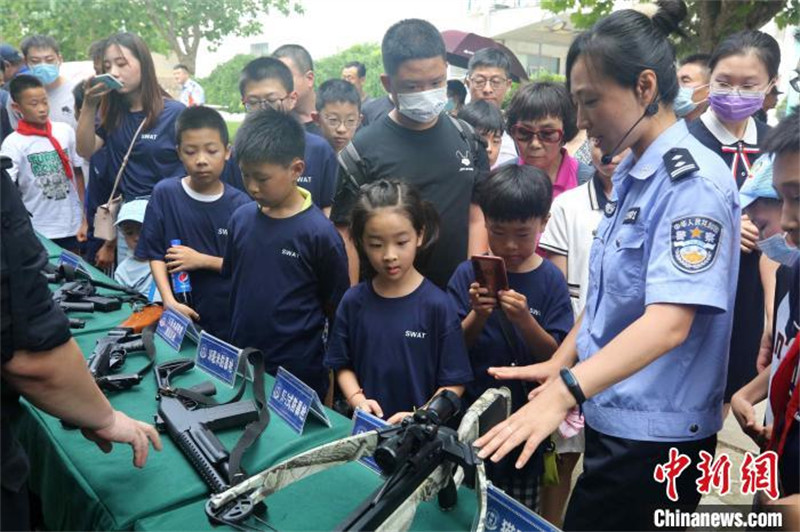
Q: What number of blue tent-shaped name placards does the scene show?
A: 6